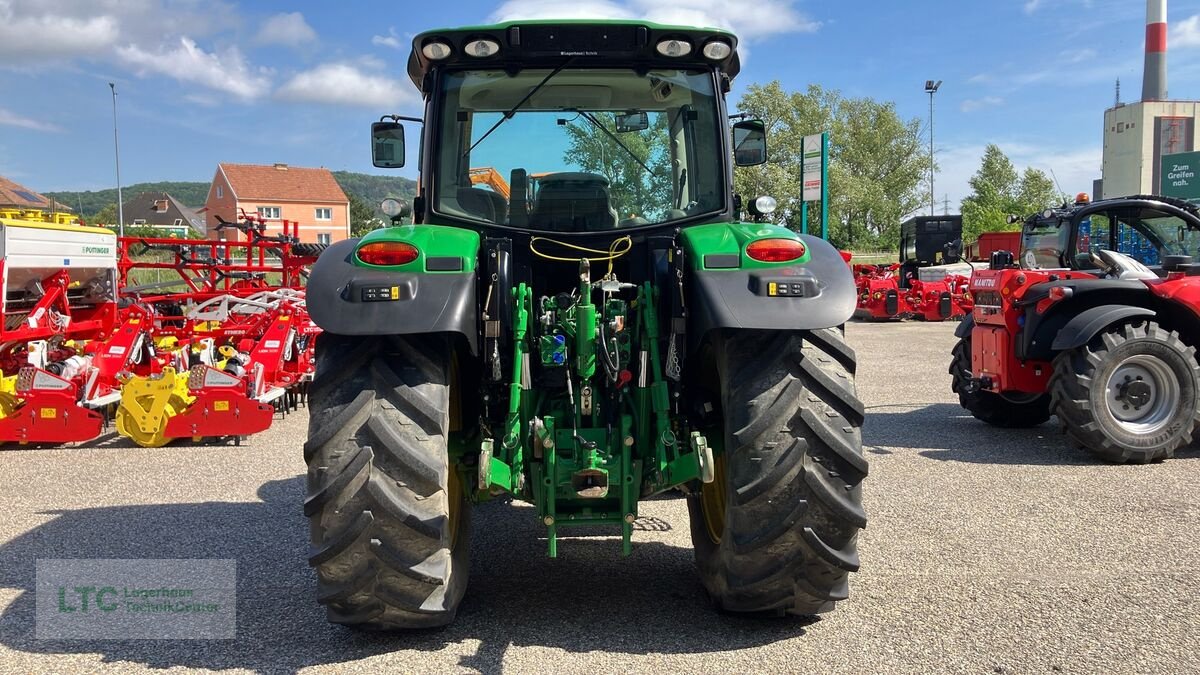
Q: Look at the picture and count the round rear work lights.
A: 6